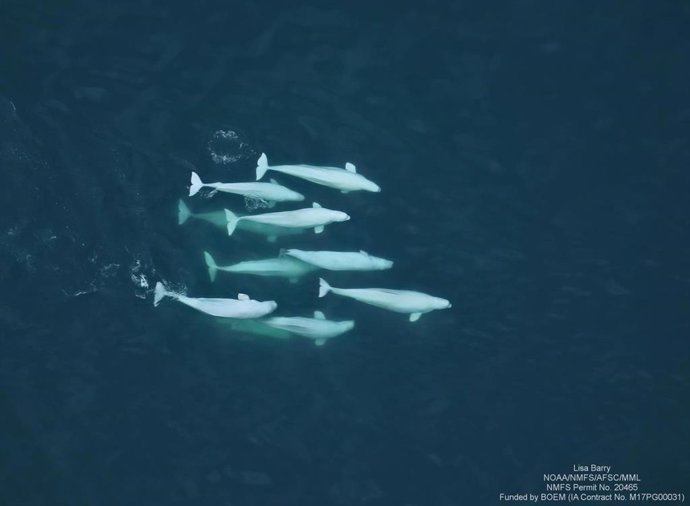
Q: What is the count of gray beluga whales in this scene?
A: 0